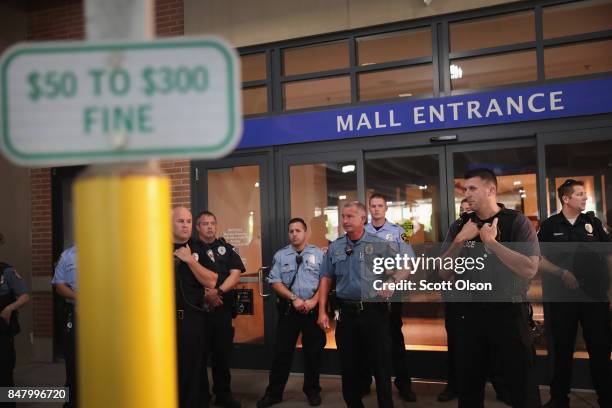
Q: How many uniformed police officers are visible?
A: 10